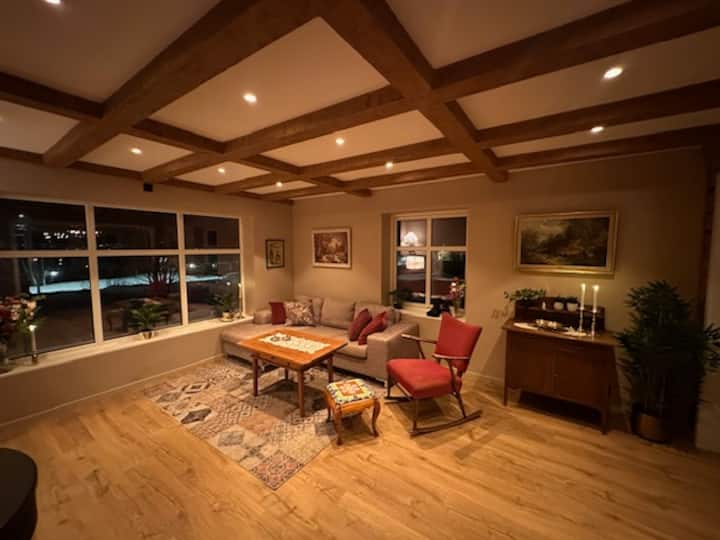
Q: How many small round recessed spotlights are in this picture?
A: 9